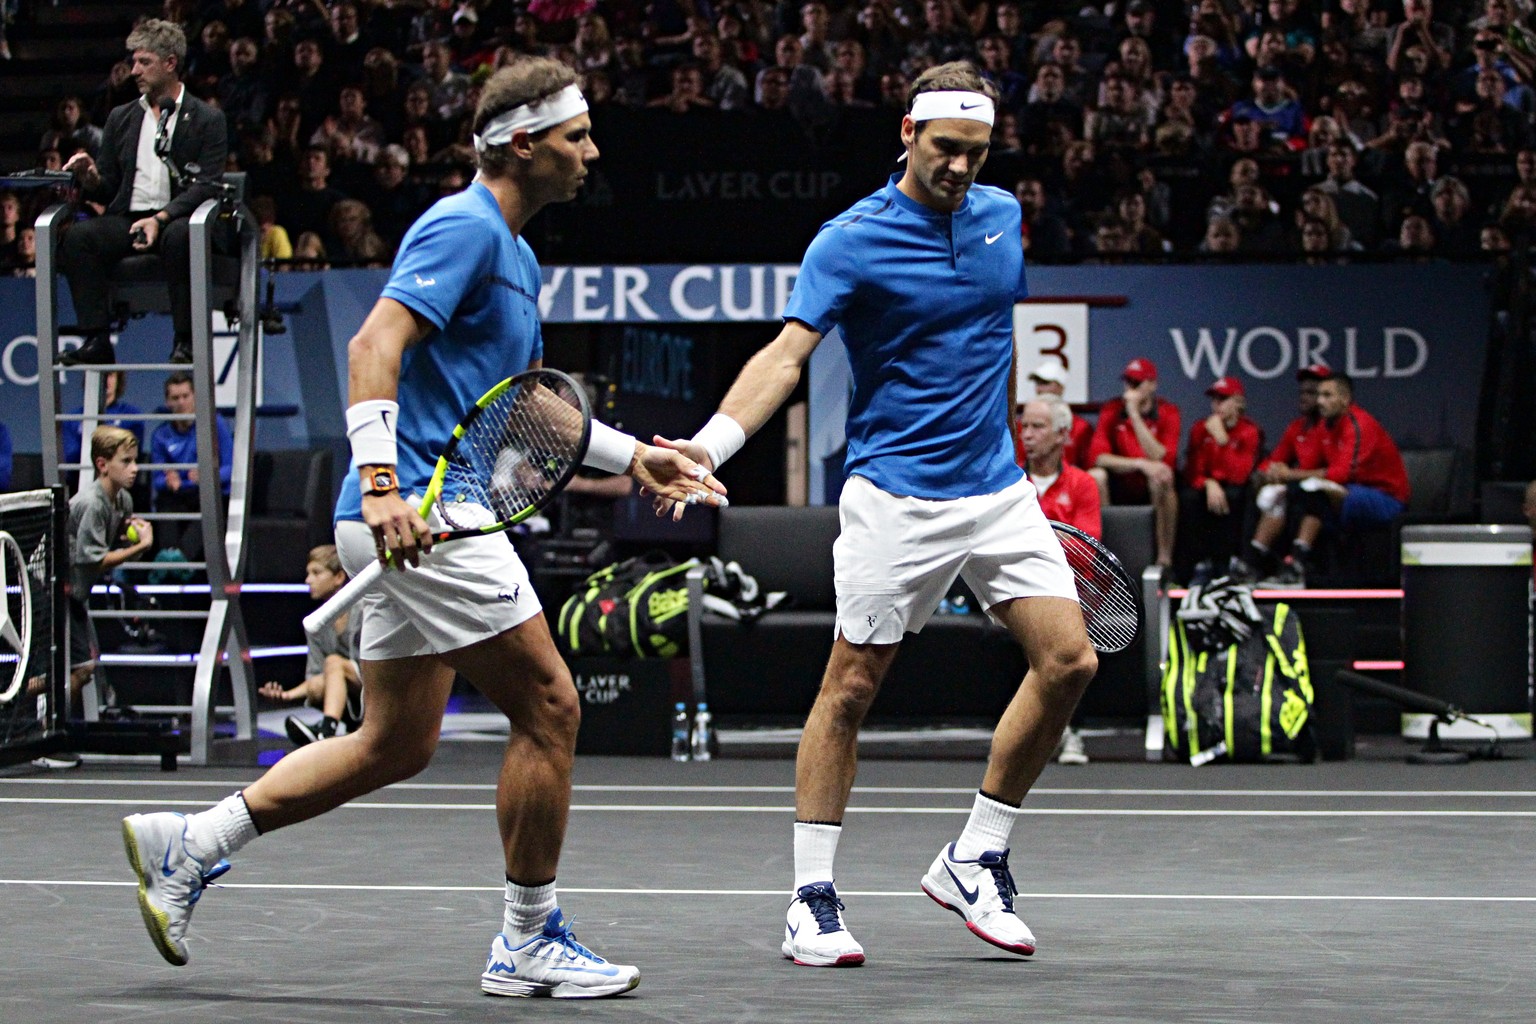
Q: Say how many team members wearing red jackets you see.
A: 6